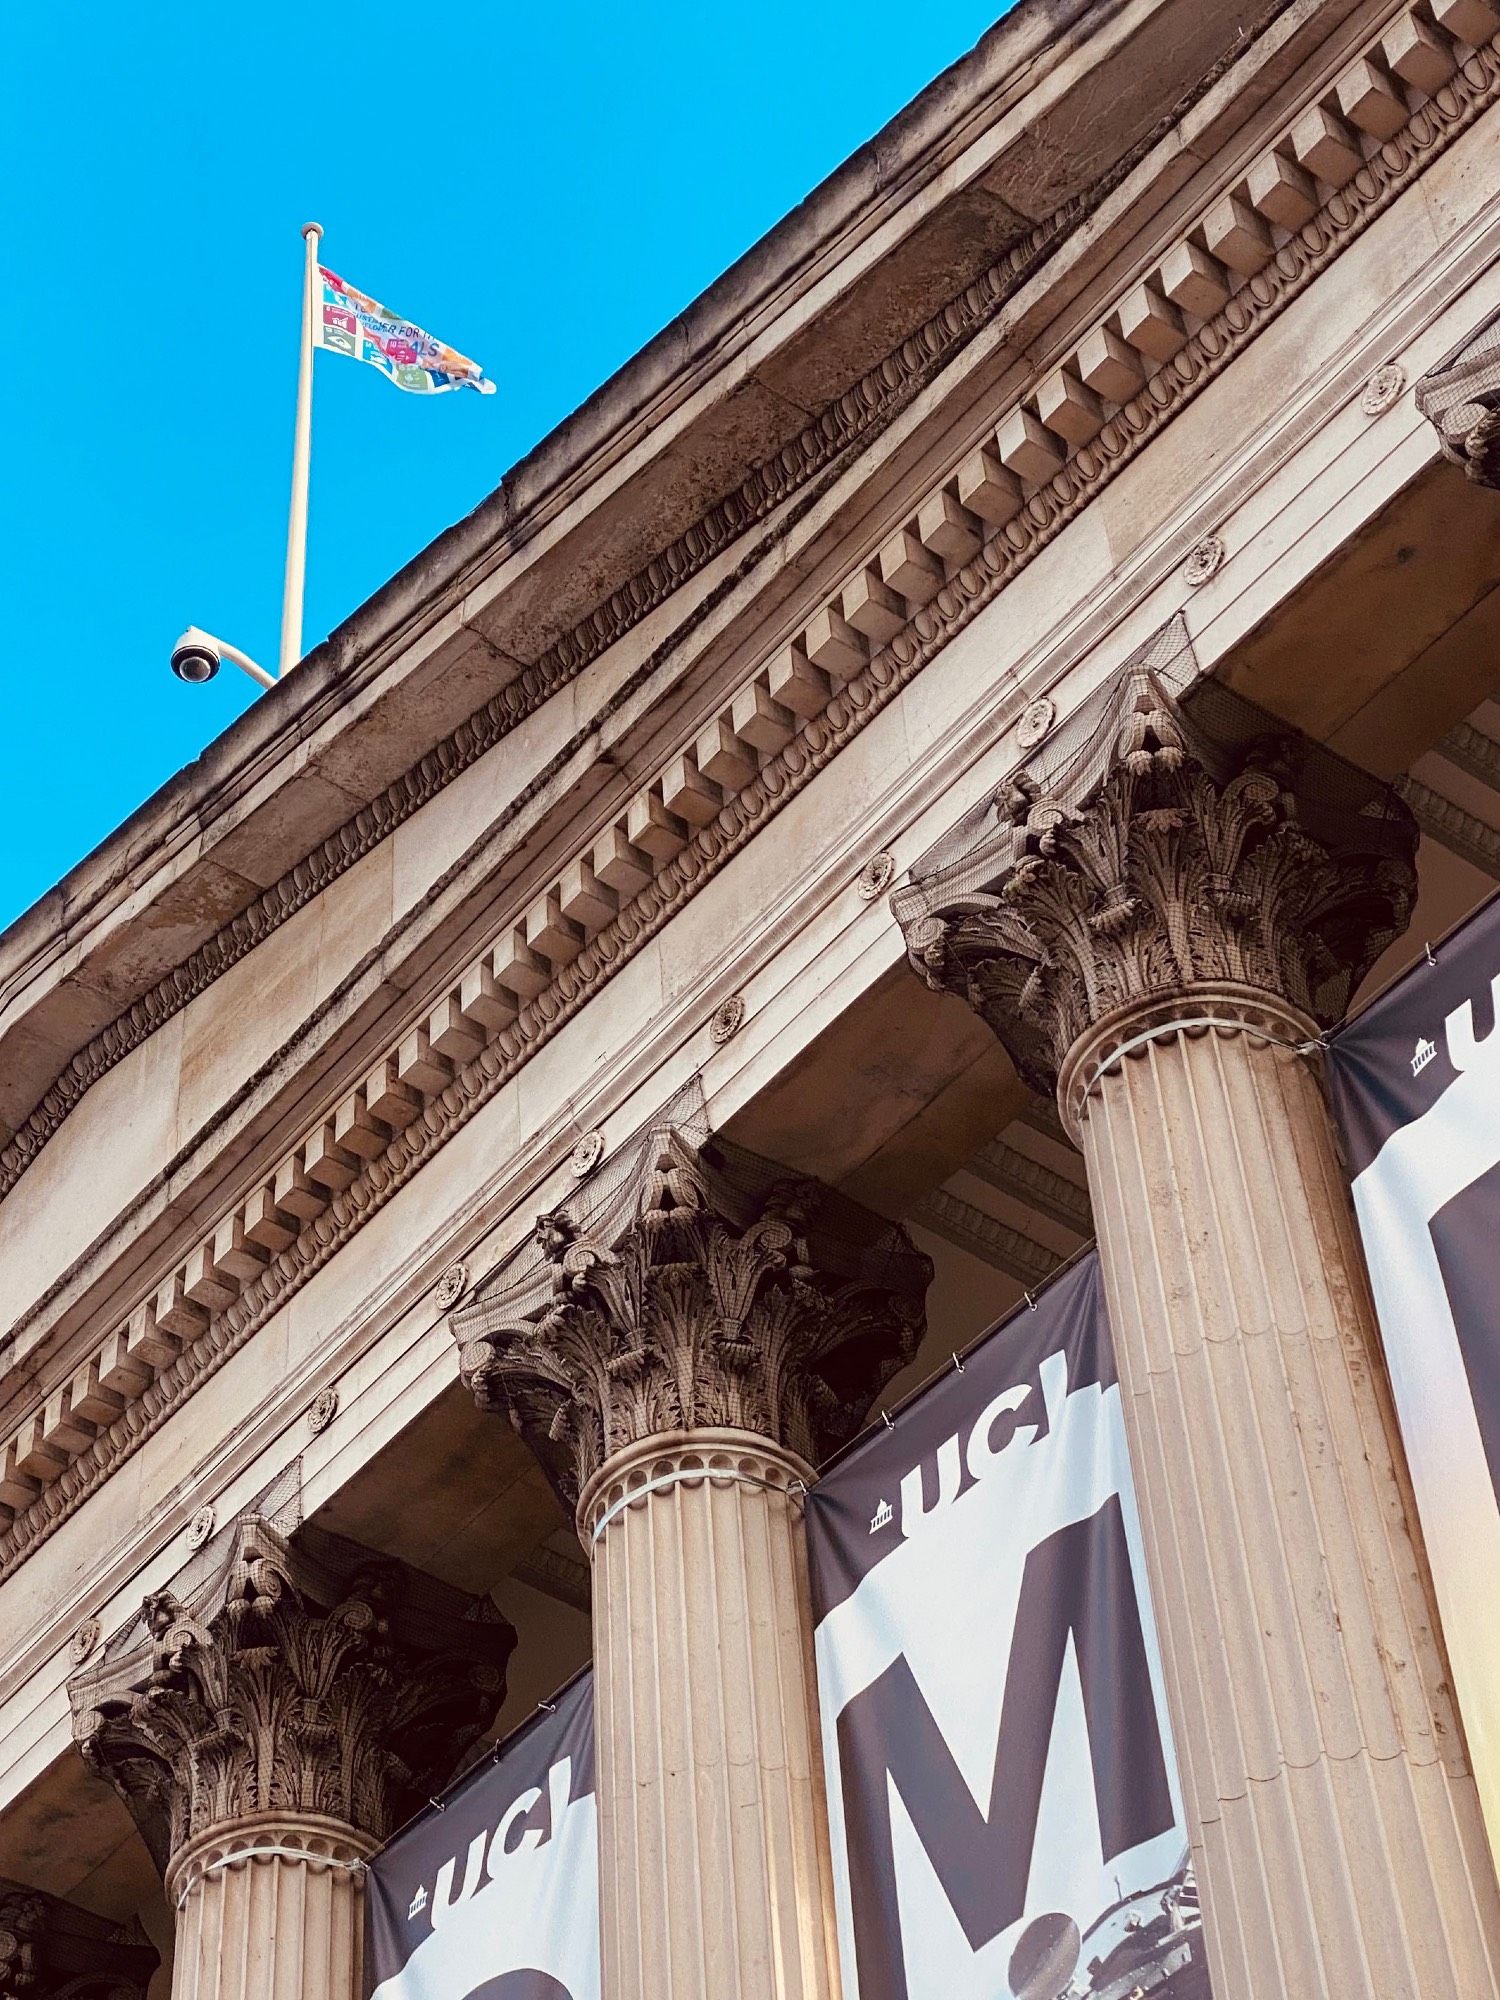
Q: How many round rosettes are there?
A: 10